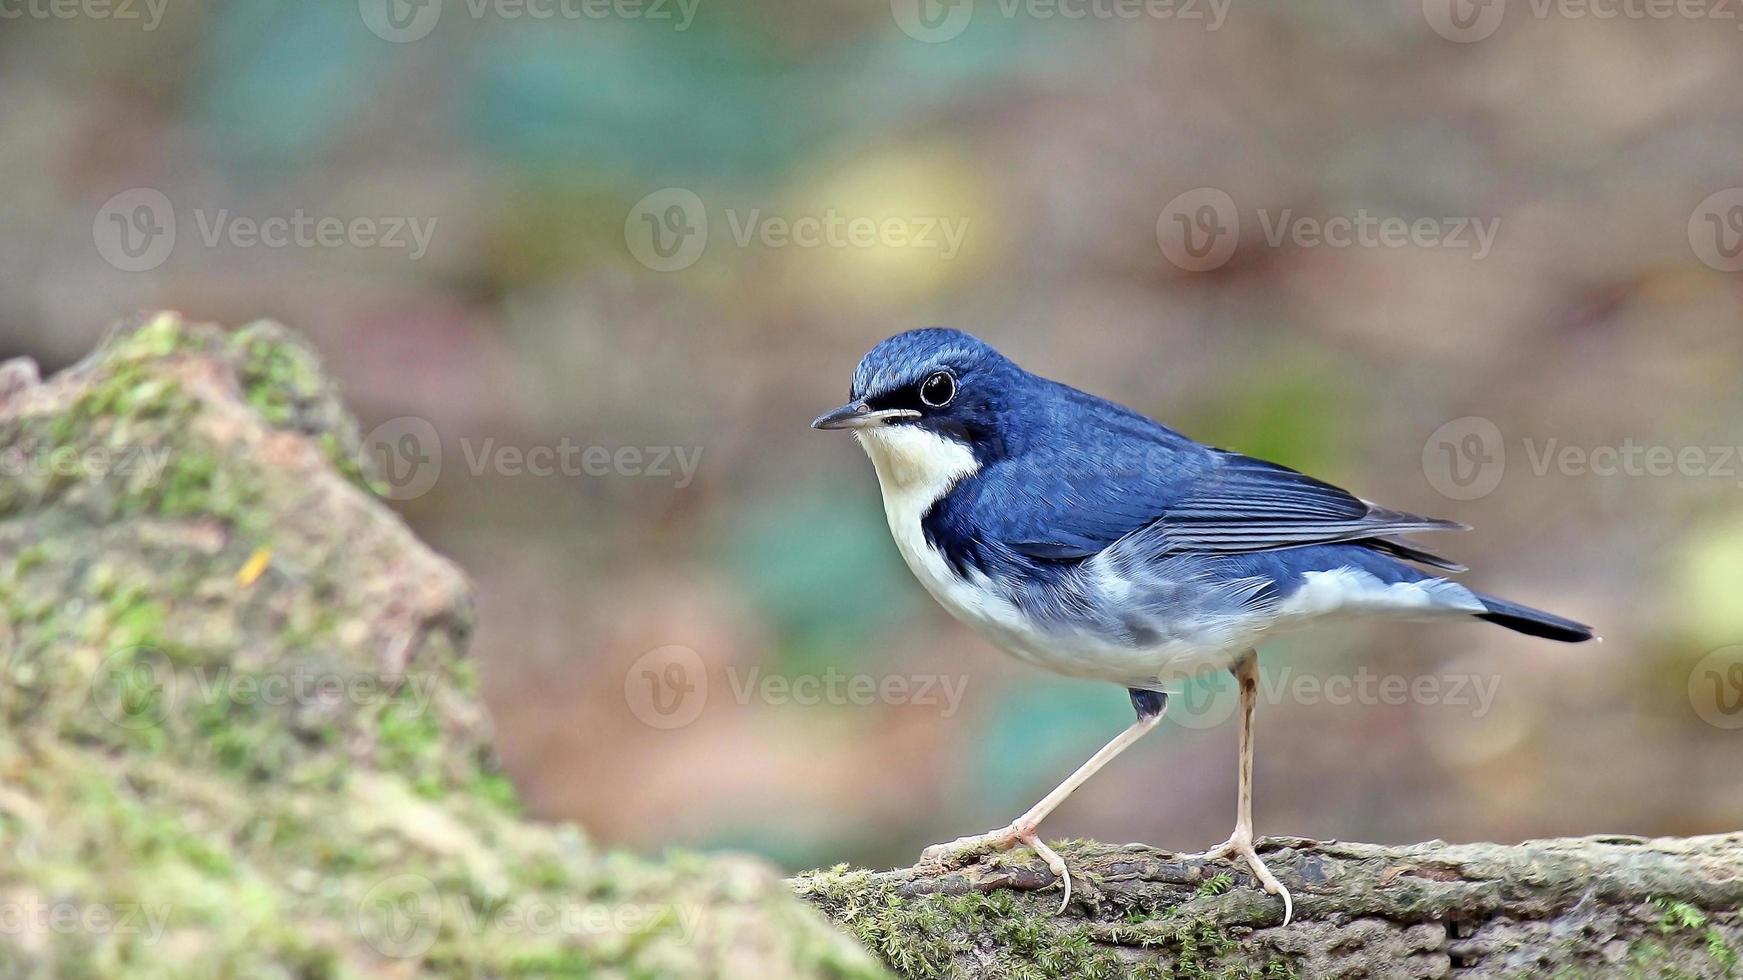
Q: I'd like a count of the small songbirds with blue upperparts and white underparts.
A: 1